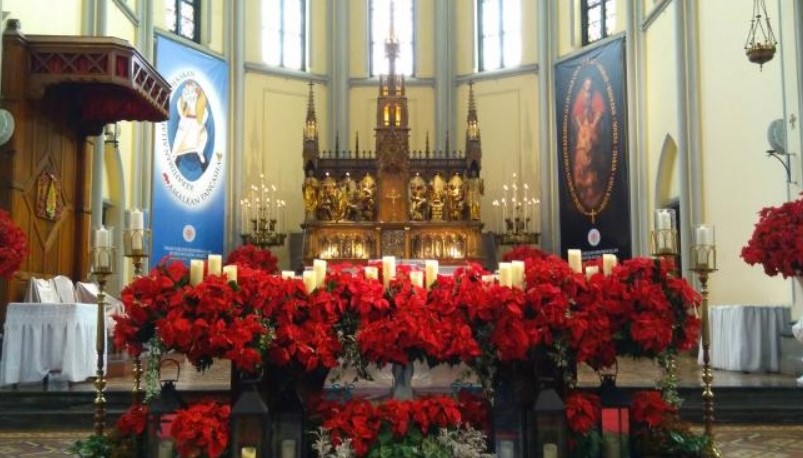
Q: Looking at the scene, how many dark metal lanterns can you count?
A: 6